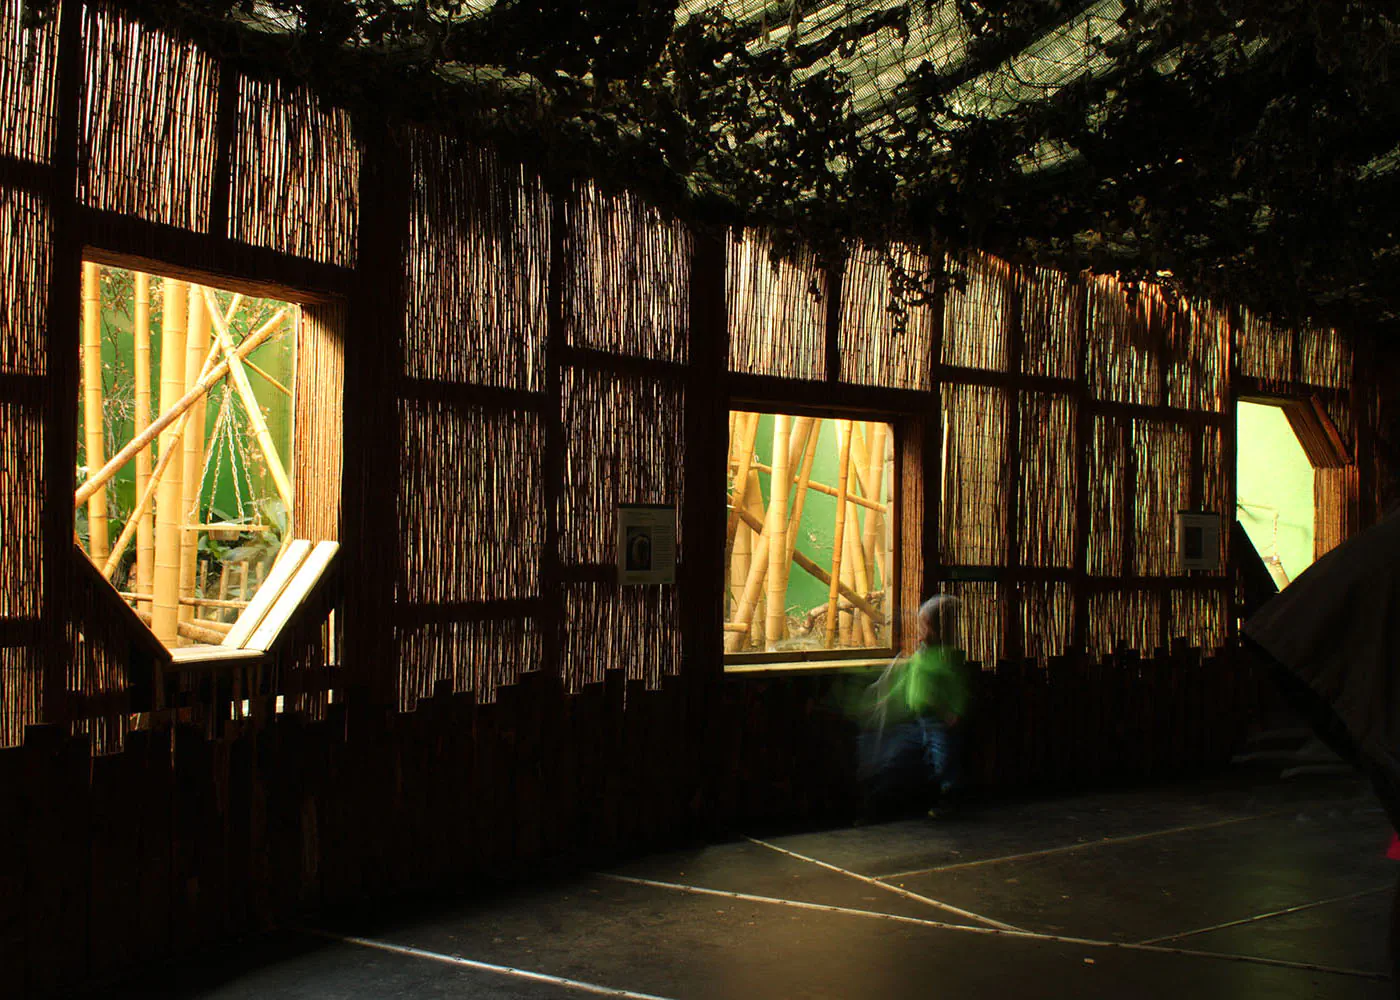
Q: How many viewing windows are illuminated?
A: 3